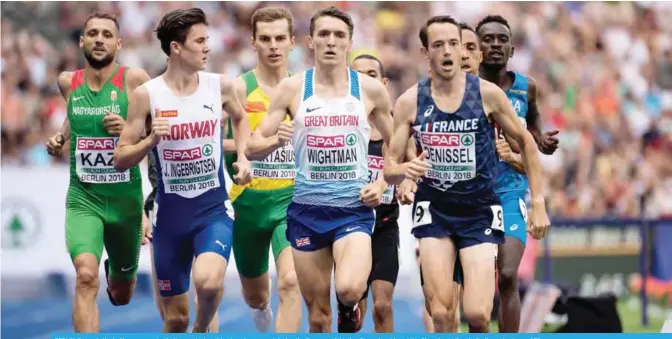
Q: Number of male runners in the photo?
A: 8